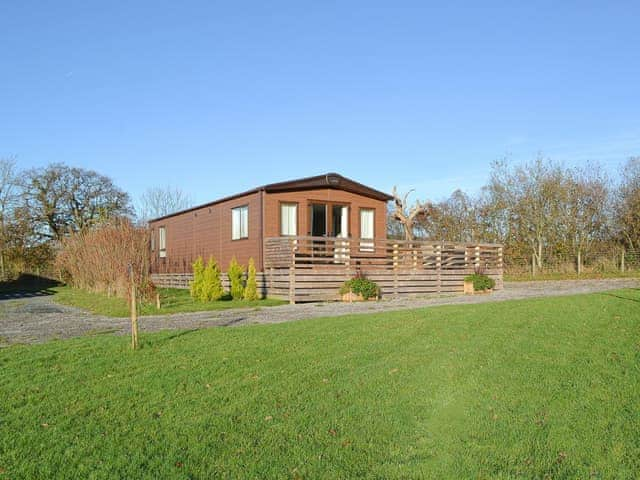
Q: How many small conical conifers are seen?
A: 4